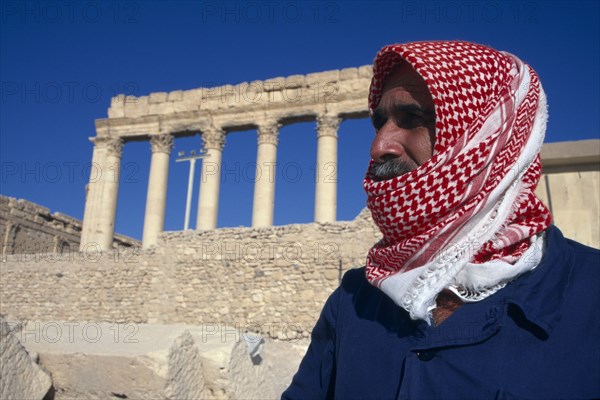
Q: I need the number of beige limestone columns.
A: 5